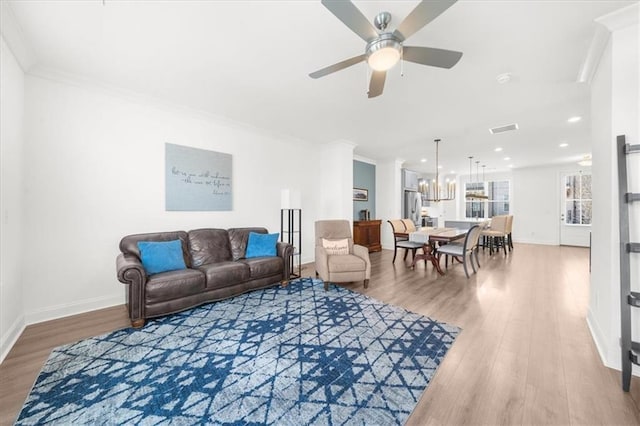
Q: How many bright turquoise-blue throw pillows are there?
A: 2